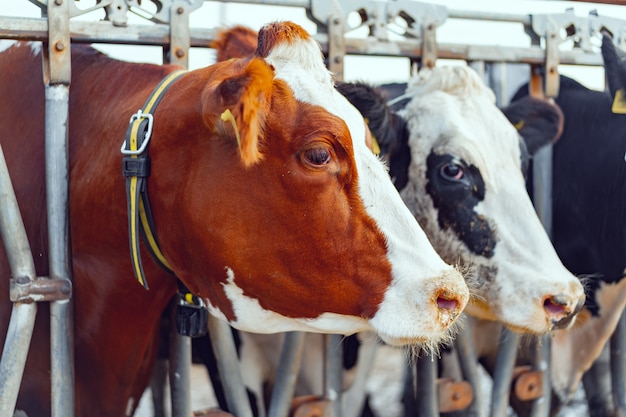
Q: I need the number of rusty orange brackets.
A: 4